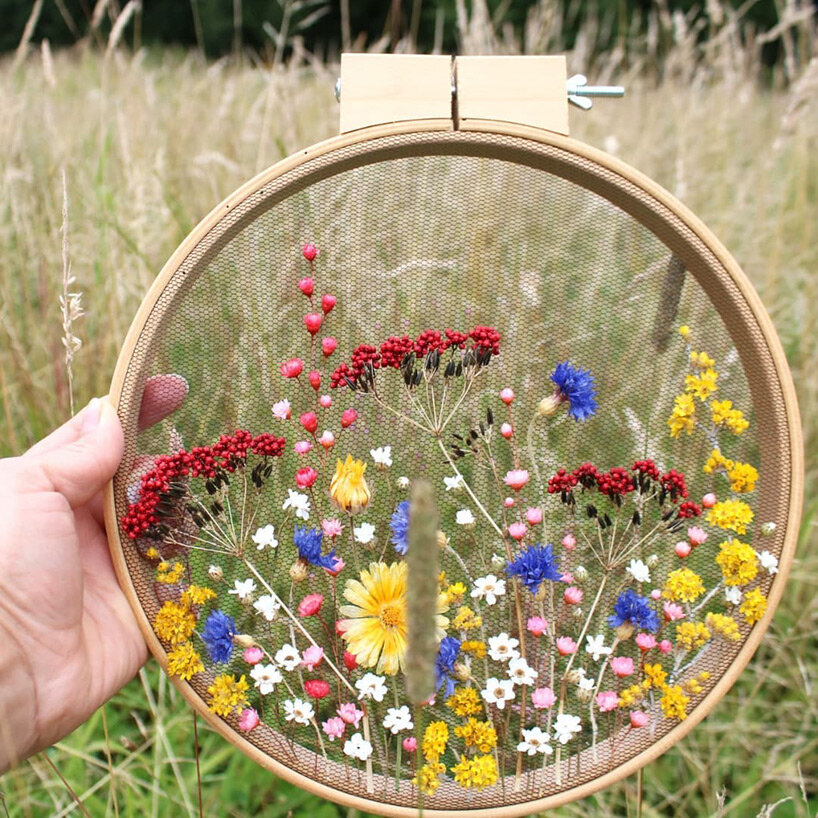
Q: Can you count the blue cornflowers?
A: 7